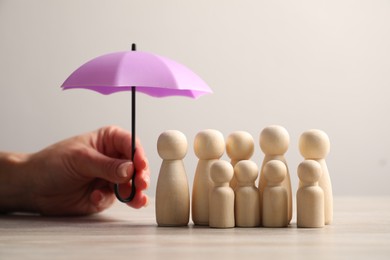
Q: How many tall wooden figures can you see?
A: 5